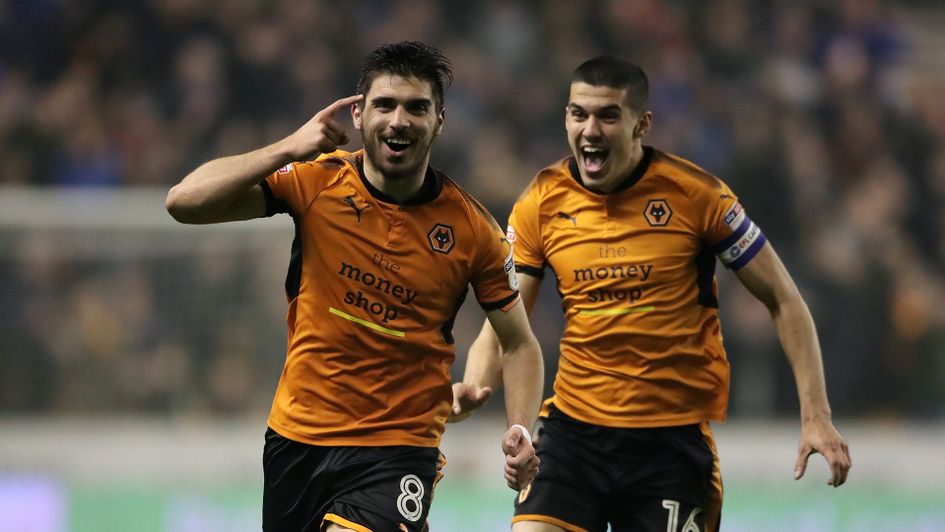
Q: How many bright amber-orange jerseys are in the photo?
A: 2